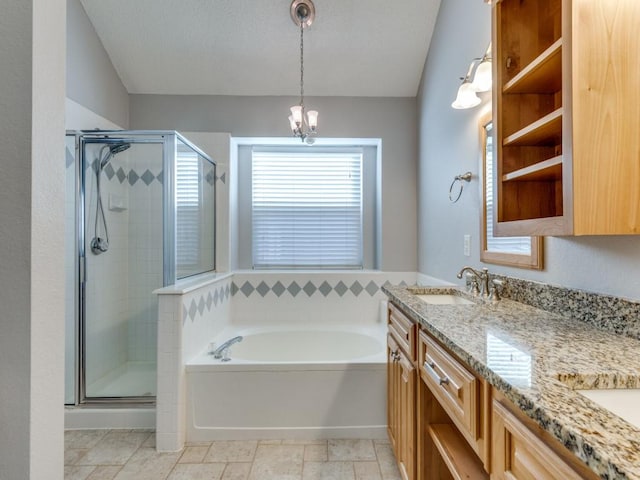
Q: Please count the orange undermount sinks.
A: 0